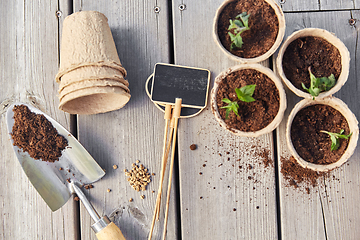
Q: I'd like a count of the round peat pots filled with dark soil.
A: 4